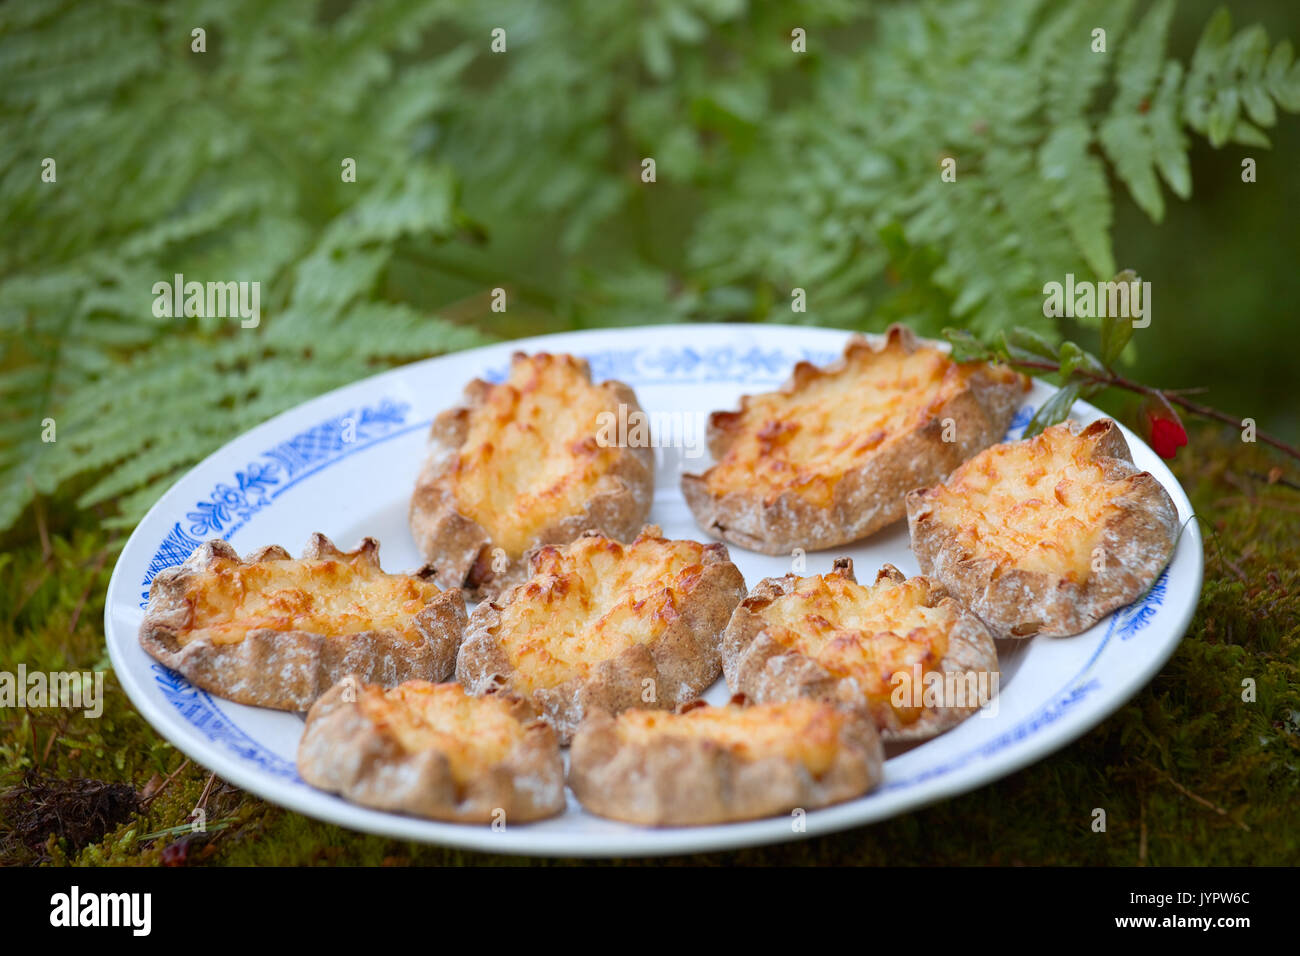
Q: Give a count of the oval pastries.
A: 8